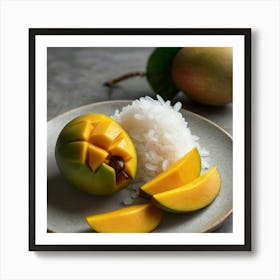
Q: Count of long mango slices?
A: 3